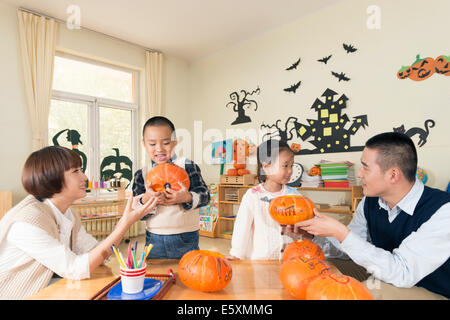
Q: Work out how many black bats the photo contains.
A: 5